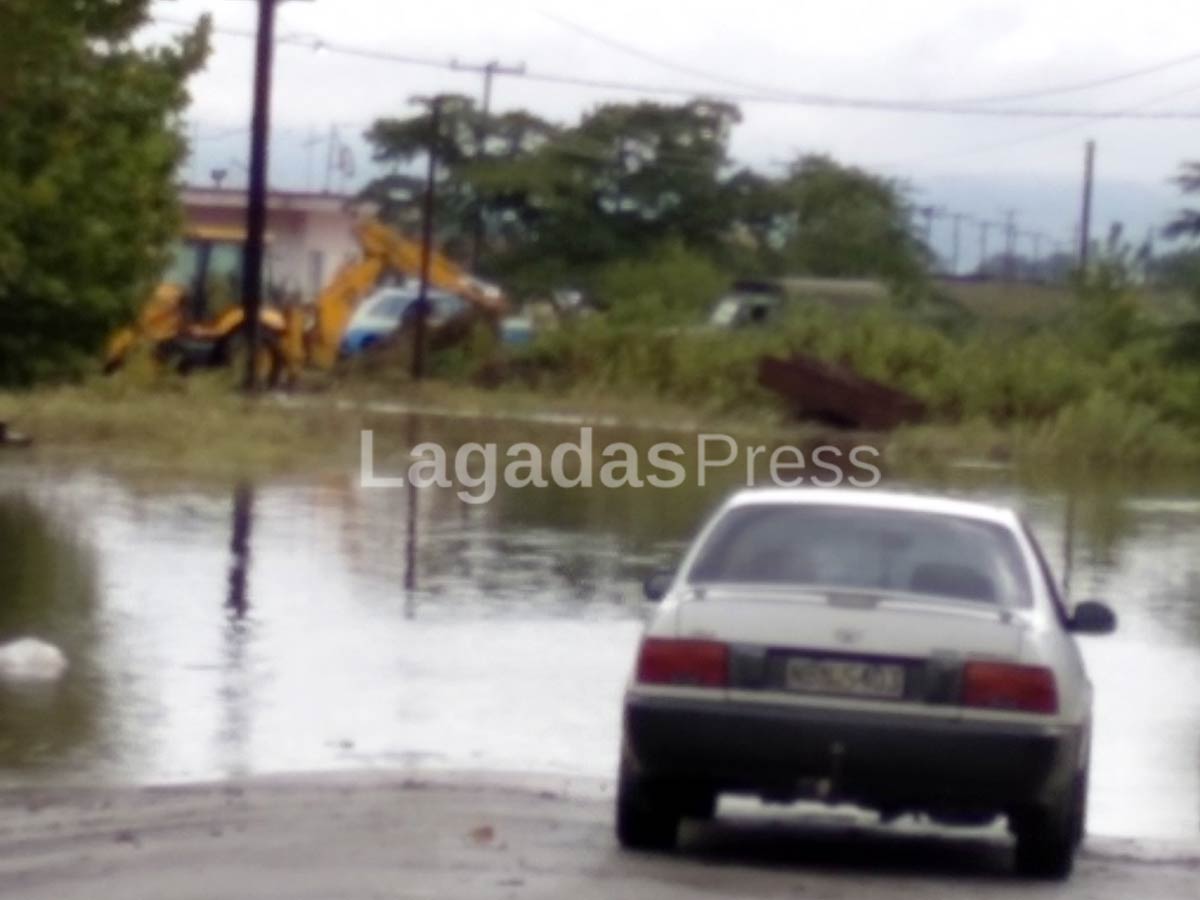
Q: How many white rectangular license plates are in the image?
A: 1